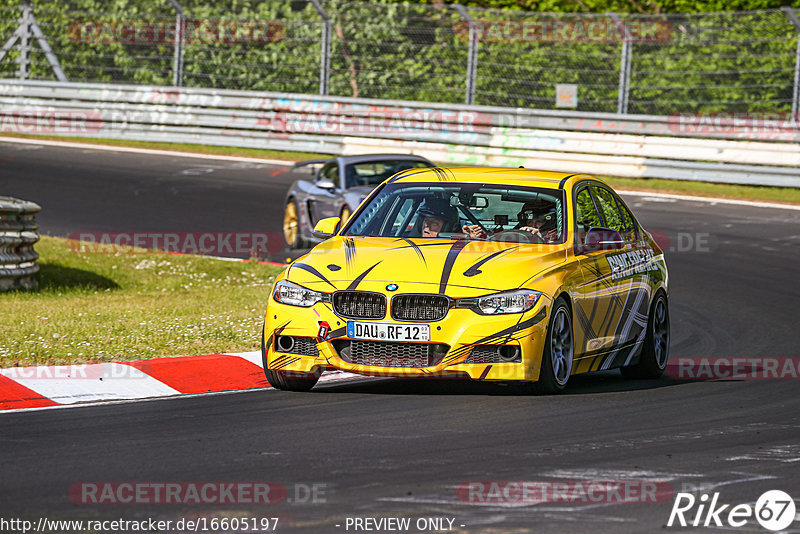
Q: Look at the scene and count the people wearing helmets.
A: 2